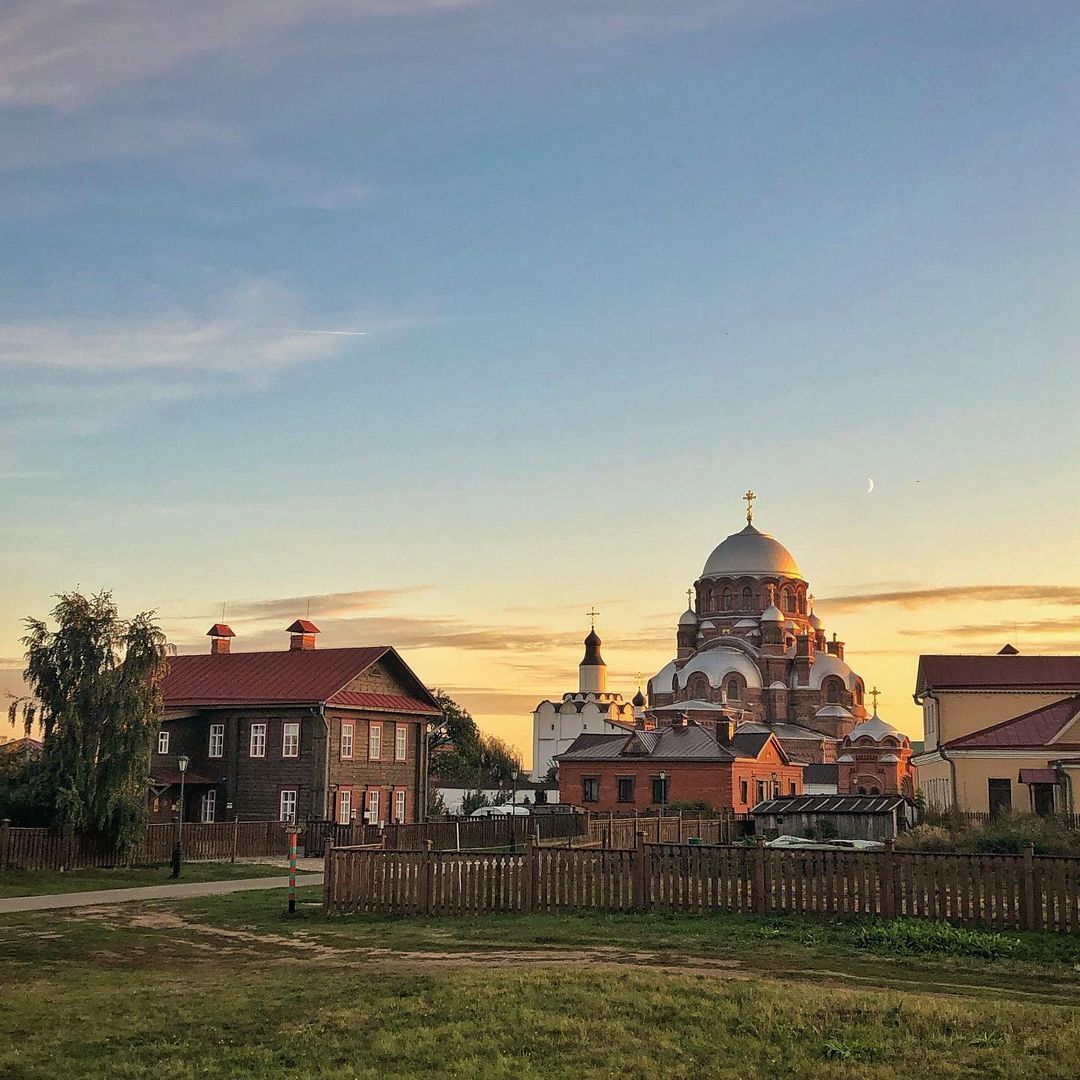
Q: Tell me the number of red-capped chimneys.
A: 2